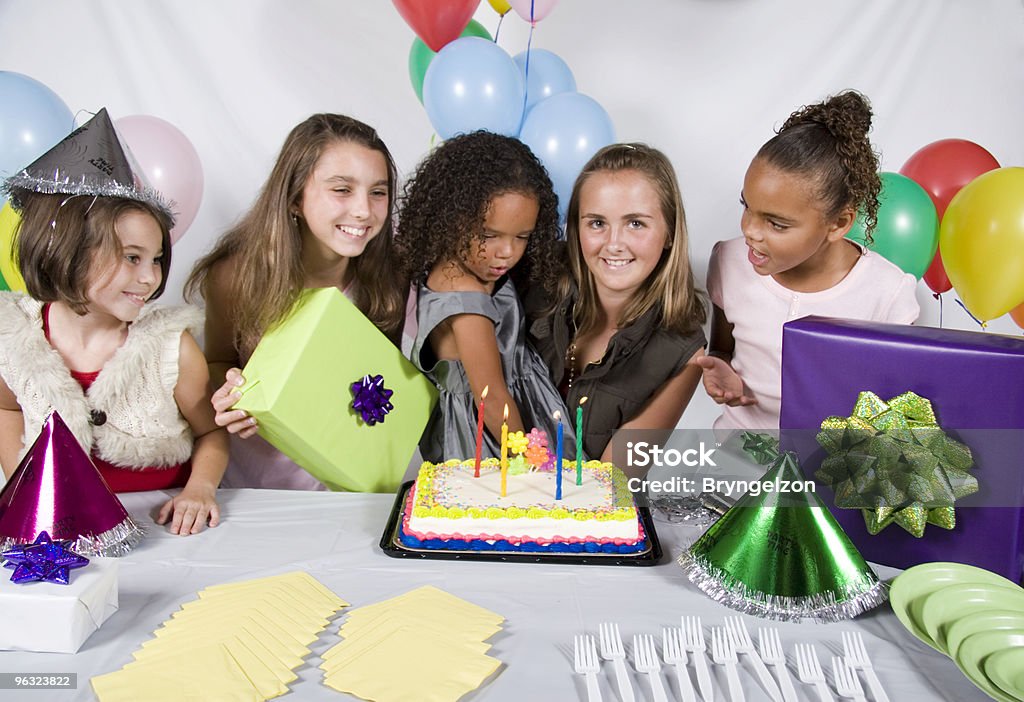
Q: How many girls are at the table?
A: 5